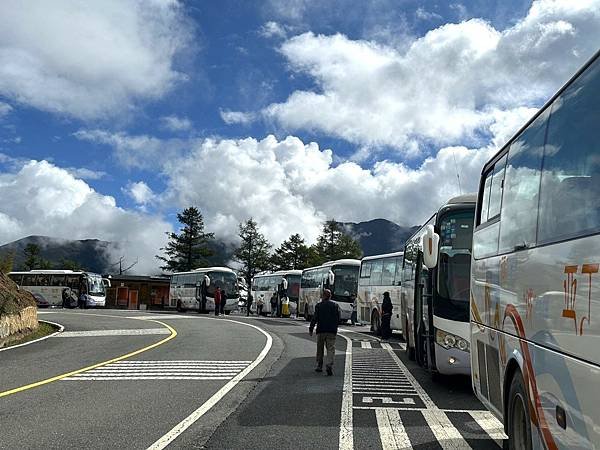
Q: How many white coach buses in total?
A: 7